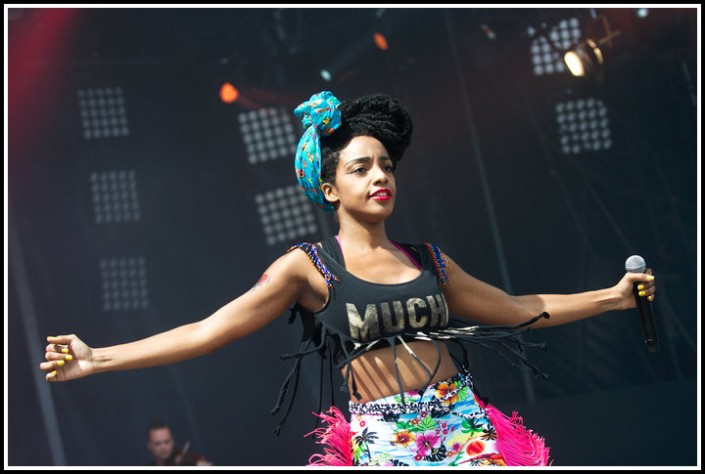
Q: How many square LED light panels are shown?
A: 7